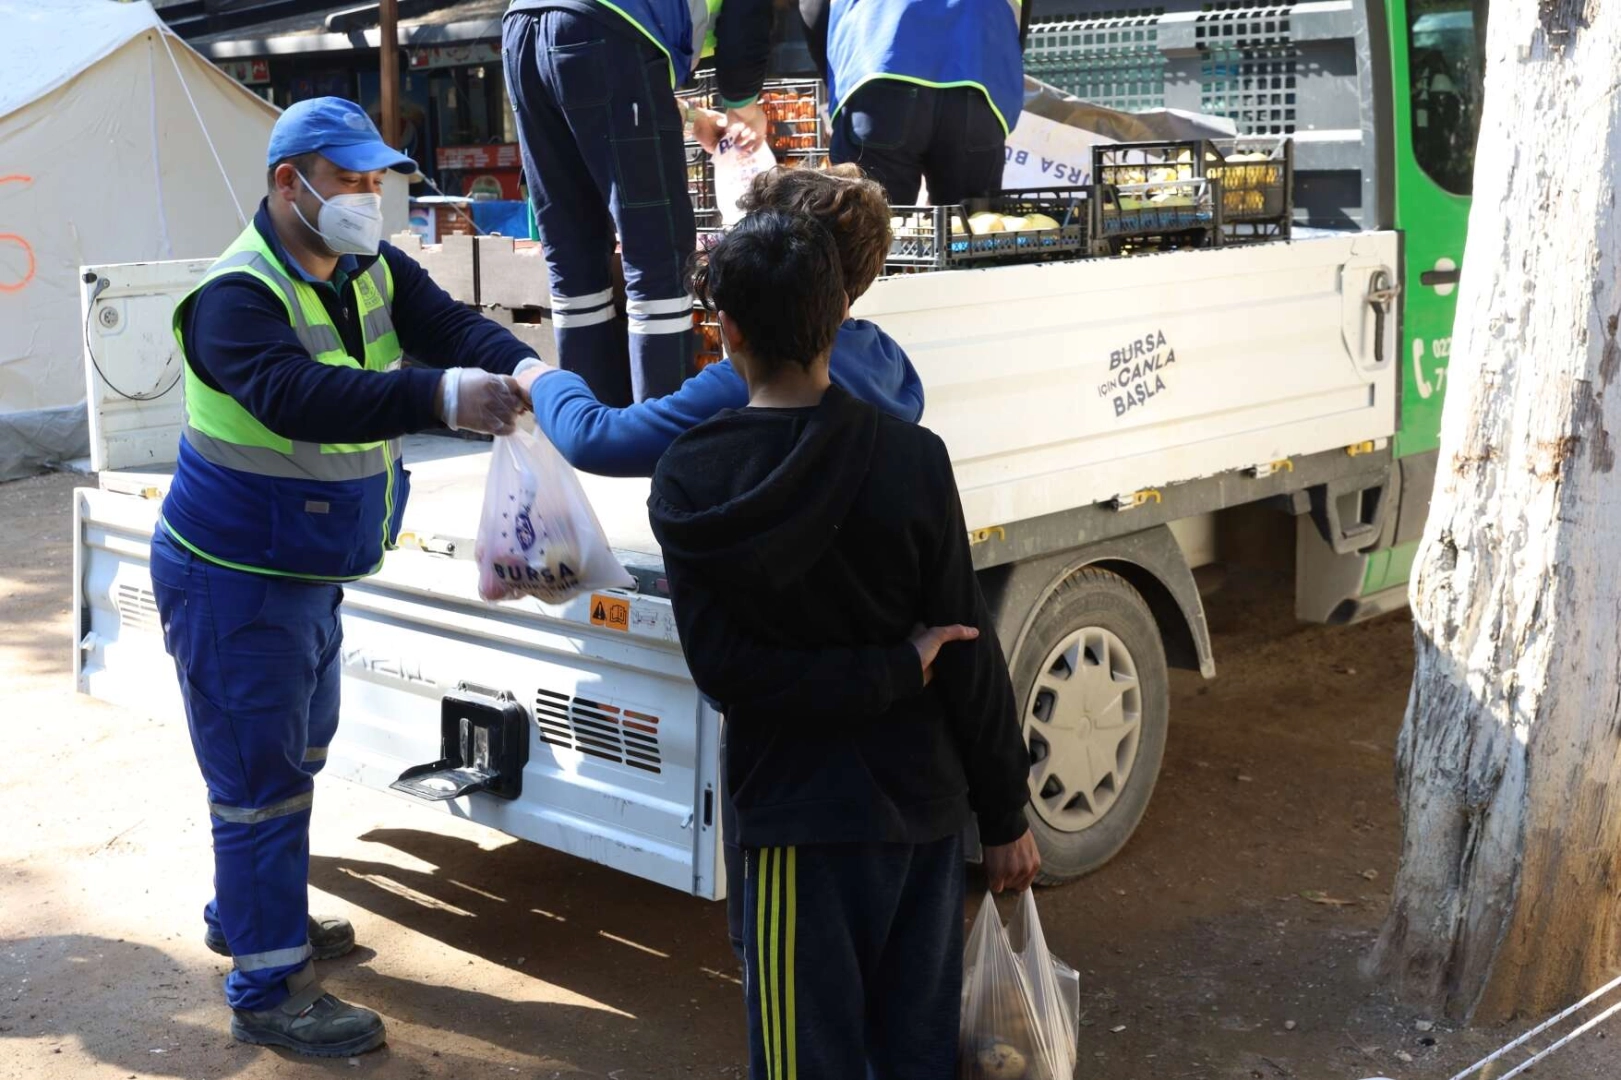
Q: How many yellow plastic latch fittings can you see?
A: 6